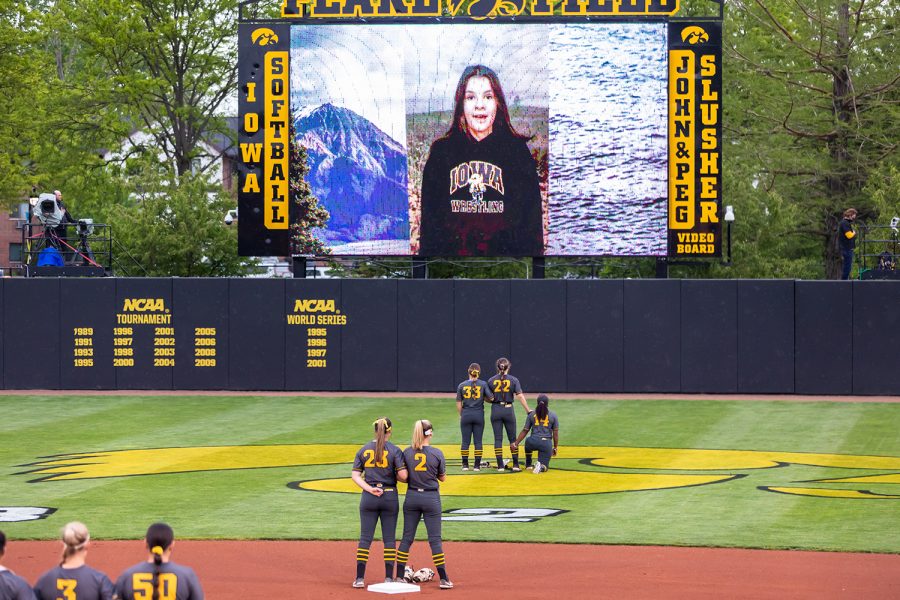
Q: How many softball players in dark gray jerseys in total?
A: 8